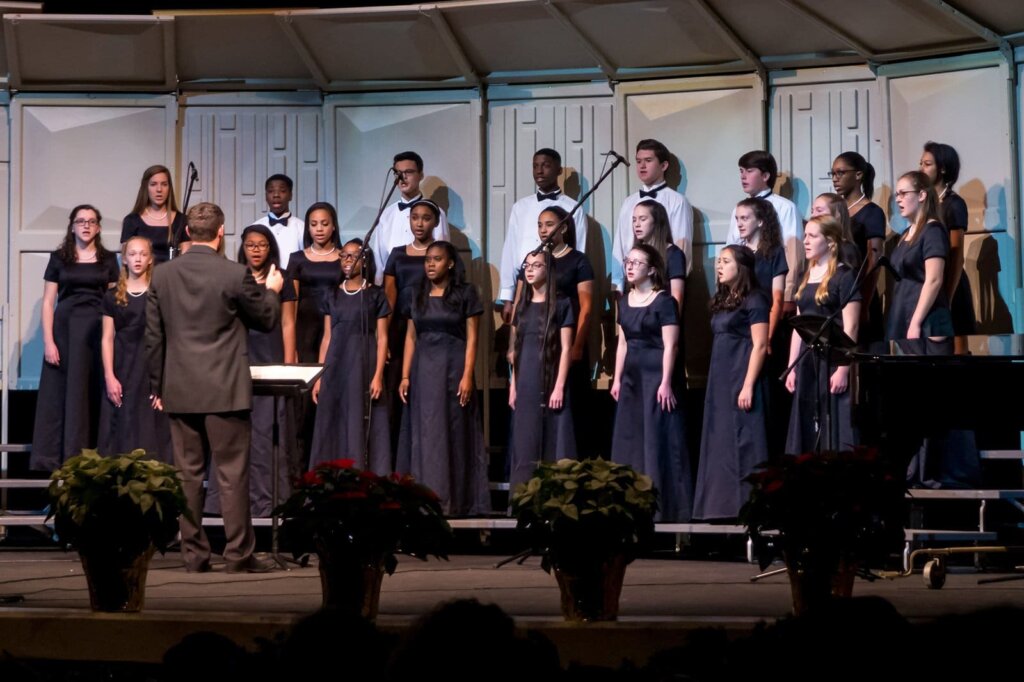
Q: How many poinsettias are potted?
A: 4